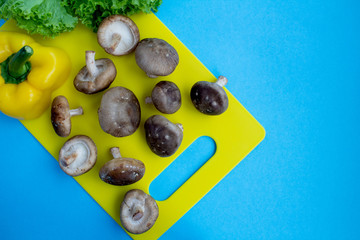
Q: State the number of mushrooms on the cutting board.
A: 11